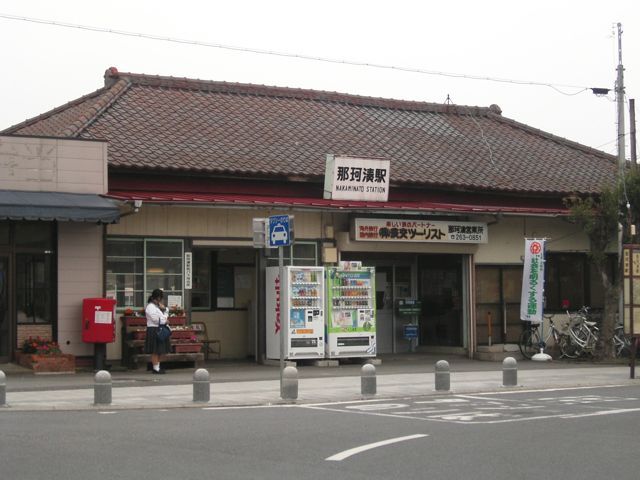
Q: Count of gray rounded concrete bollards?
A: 7